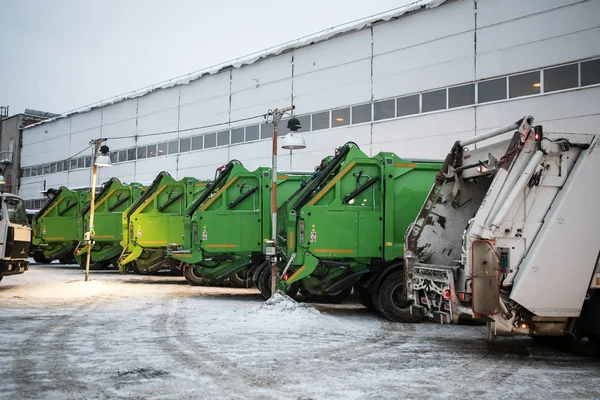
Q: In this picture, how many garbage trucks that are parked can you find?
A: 6